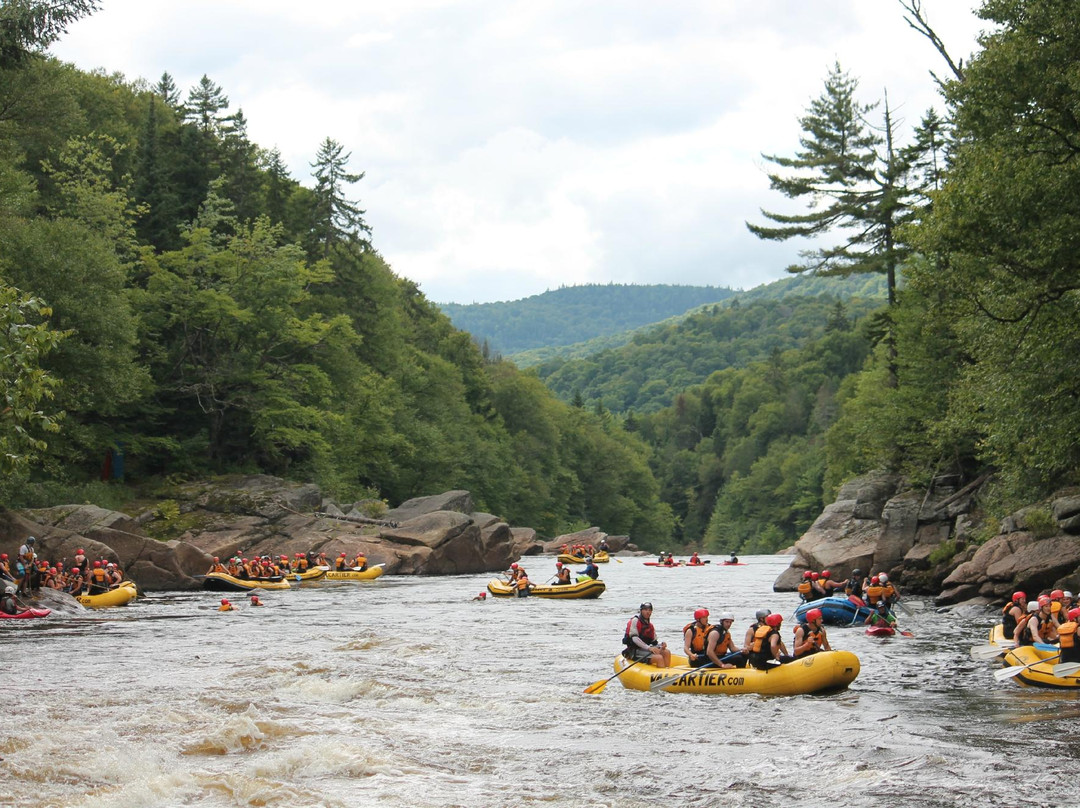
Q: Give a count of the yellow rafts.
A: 9